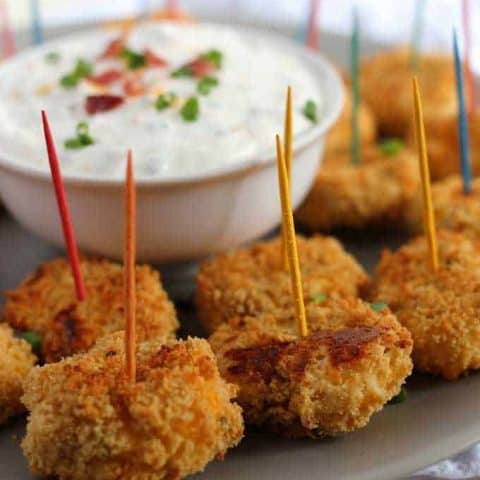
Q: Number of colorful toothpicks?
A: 13